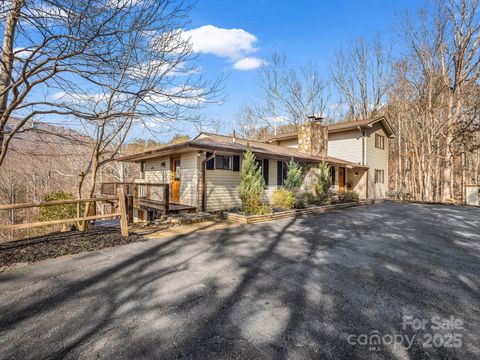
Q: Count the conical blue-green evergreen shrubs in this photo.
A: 3